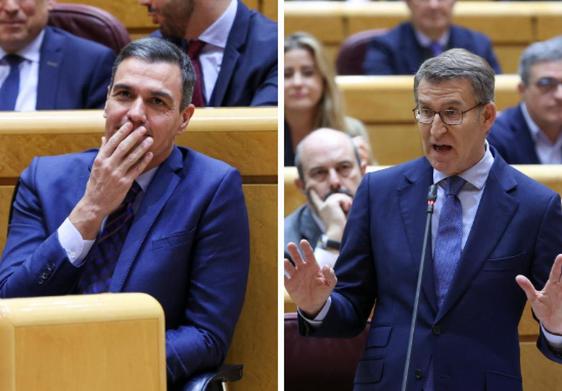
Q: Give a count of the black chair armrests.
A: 1